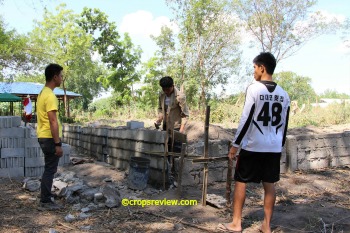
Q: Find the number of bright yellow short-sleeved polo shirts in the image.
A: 1